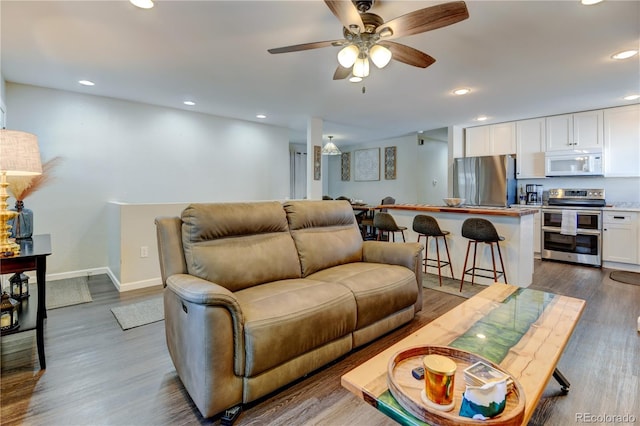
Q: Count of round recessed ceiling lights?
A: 10